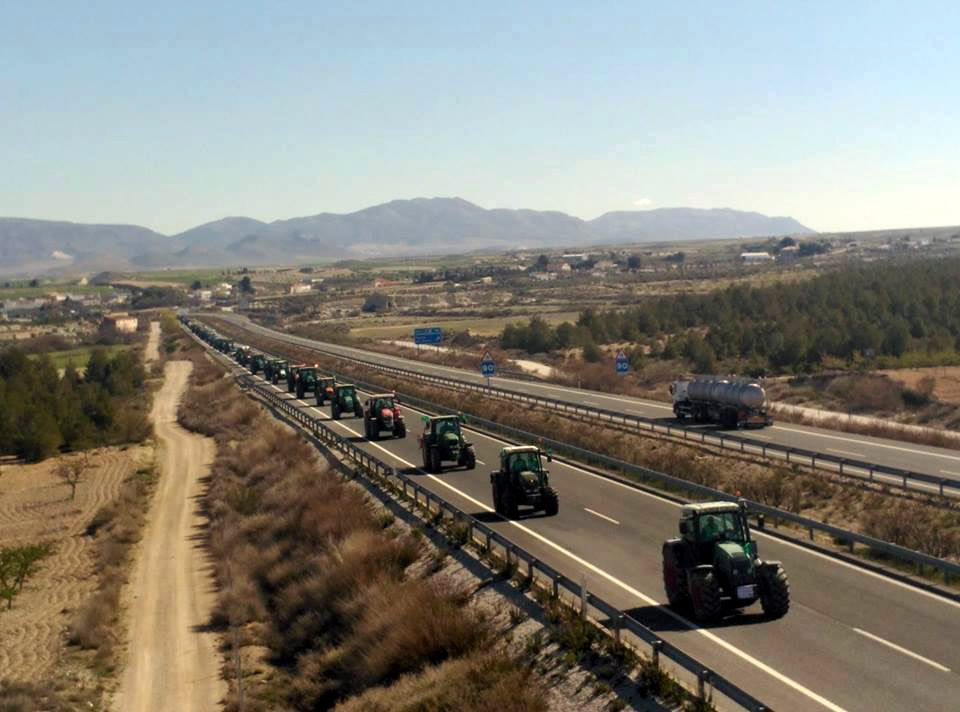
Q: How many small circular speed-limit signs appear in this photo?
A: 2